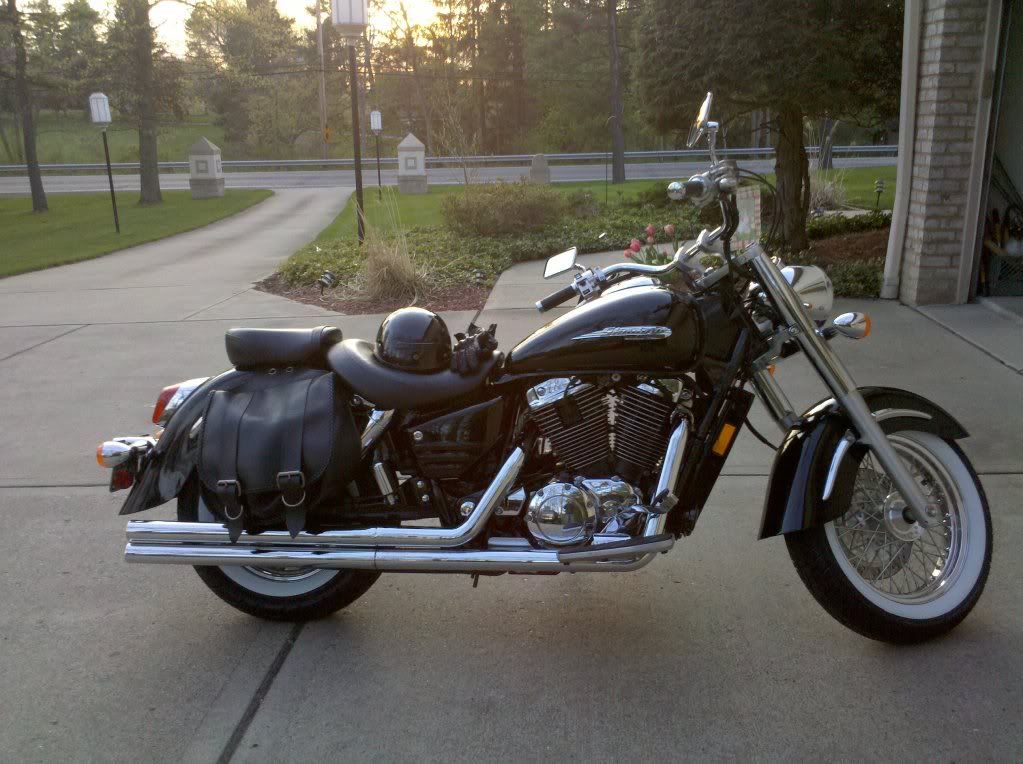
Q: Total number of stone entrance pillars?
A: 2